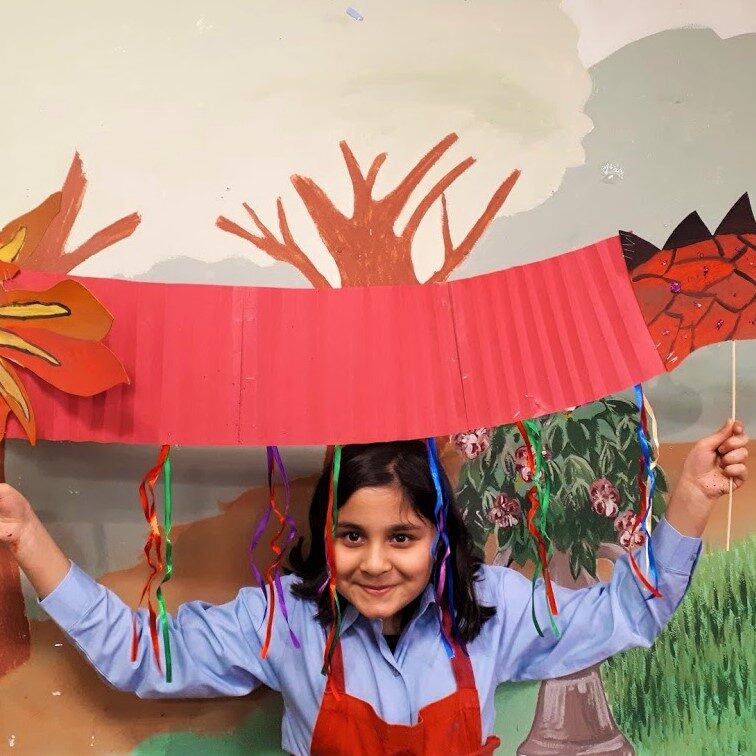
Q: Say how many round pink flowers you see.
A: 5